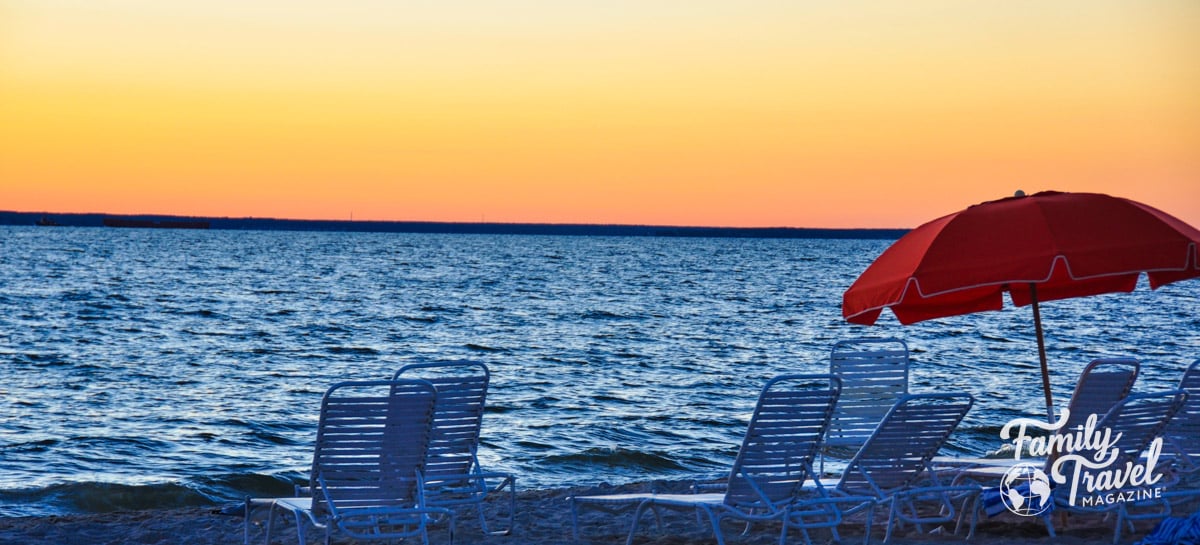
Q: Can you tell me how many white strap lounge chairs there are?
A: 8